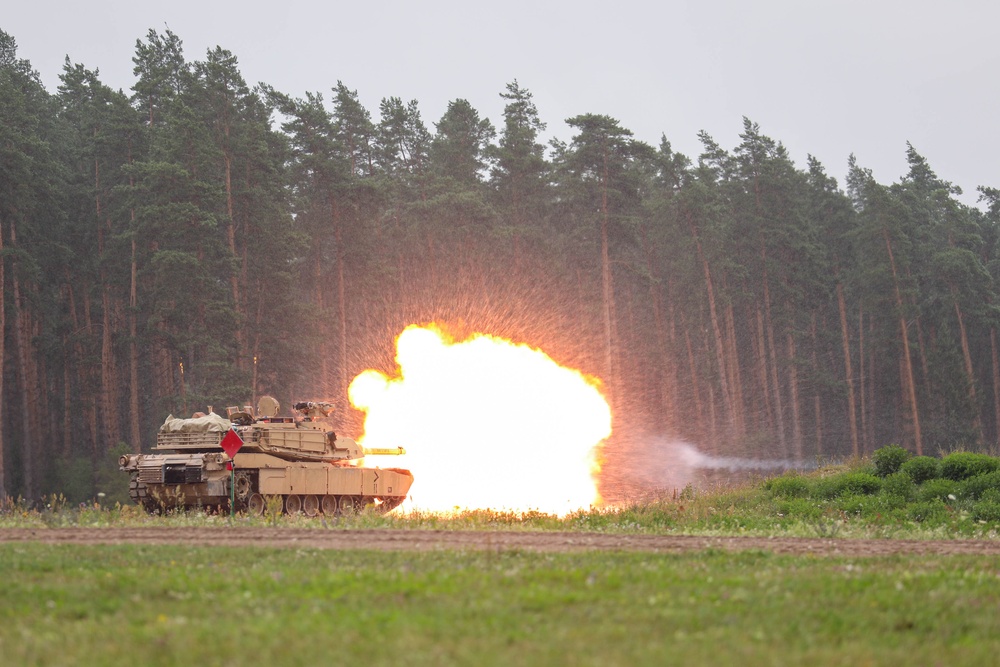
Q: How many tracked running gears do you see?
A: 2